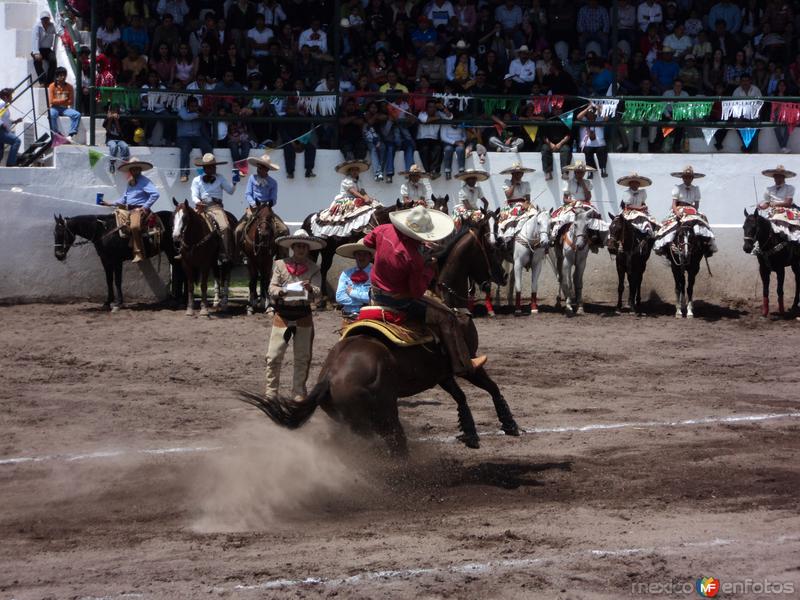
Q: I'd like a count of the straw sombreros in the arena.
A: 14